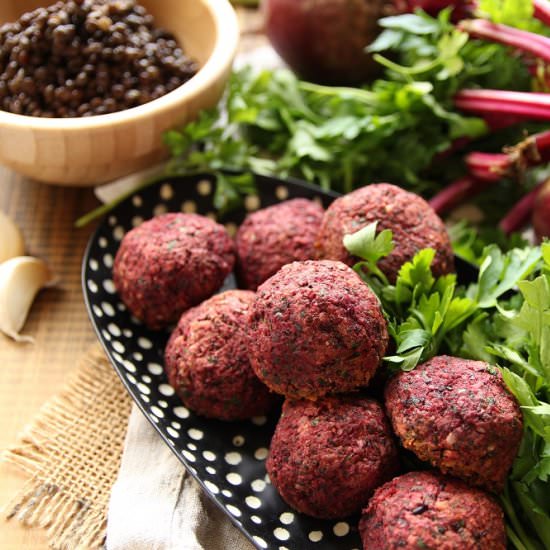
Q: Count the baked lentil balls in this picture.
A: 8